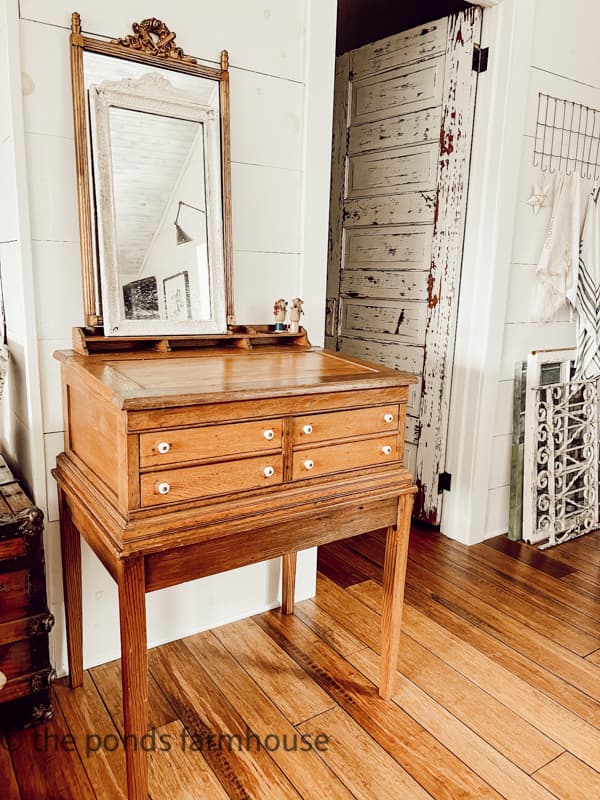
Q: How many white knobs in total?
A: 8